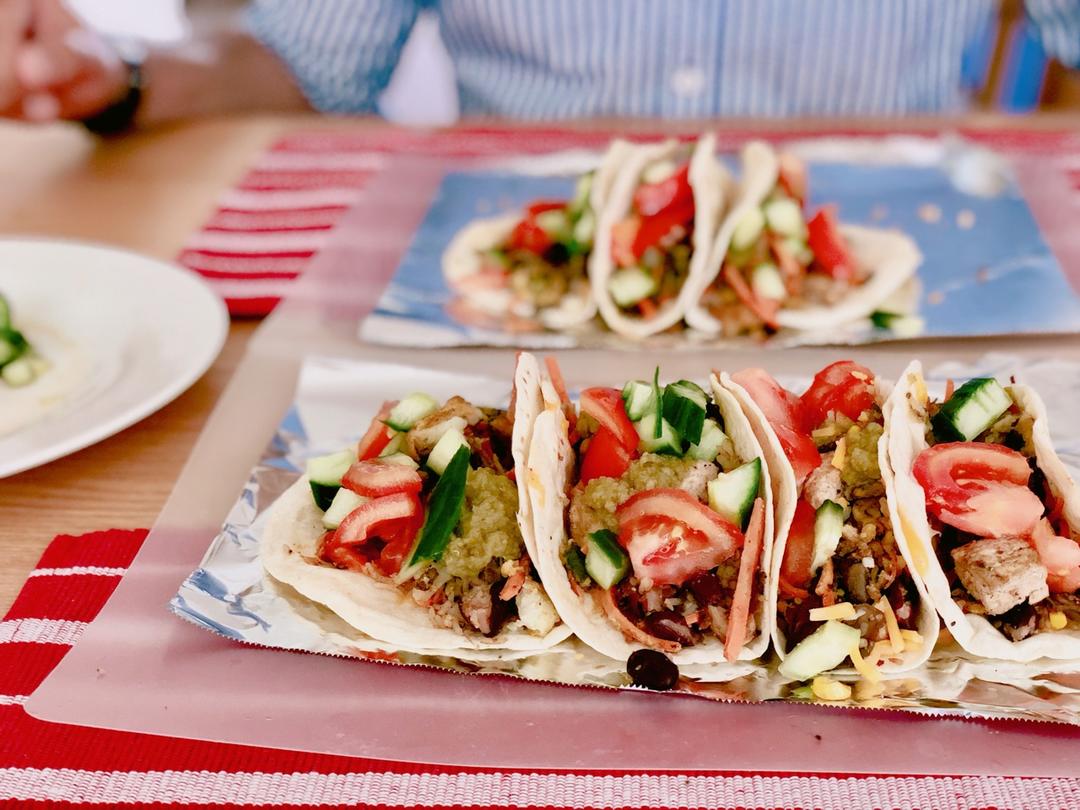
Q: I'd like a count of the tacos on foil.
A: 7